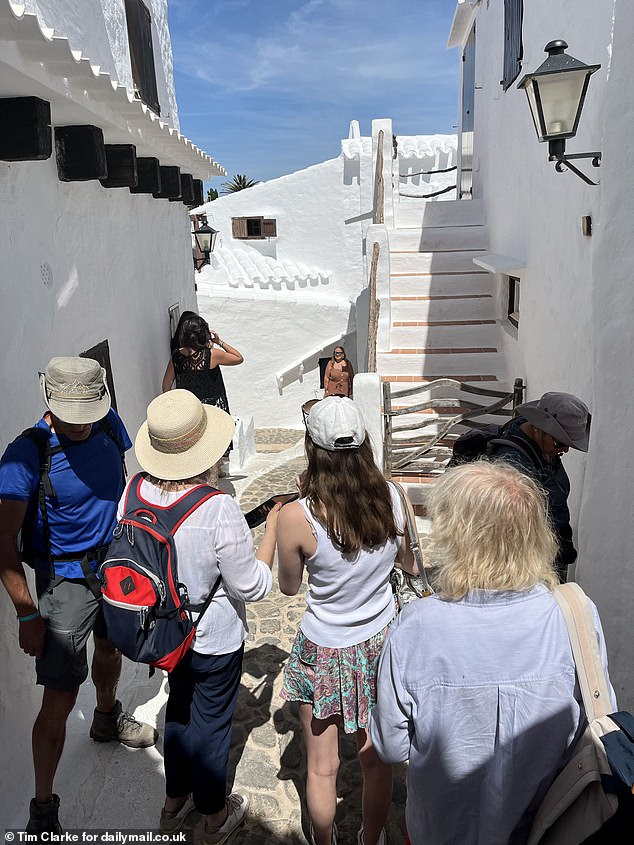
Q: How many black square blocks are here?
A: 7